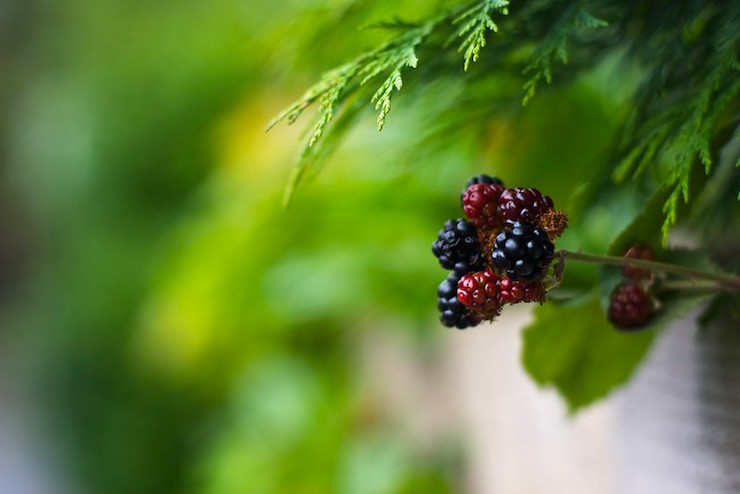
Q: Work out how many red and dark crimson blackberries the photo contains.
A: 6